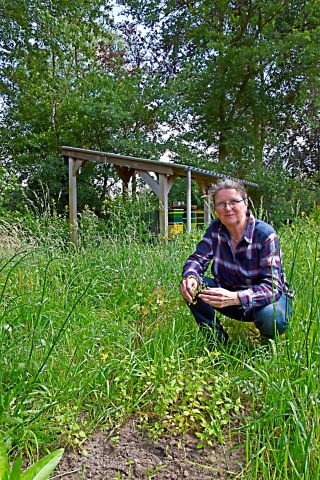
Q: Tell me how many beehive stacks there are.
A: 3